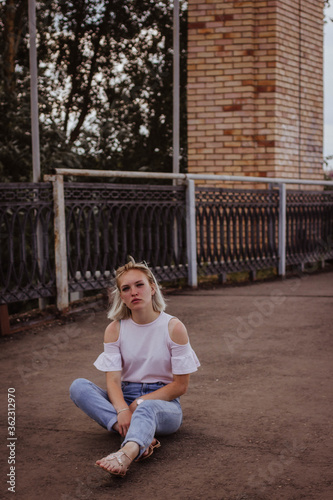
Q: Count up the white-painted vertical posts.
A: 3